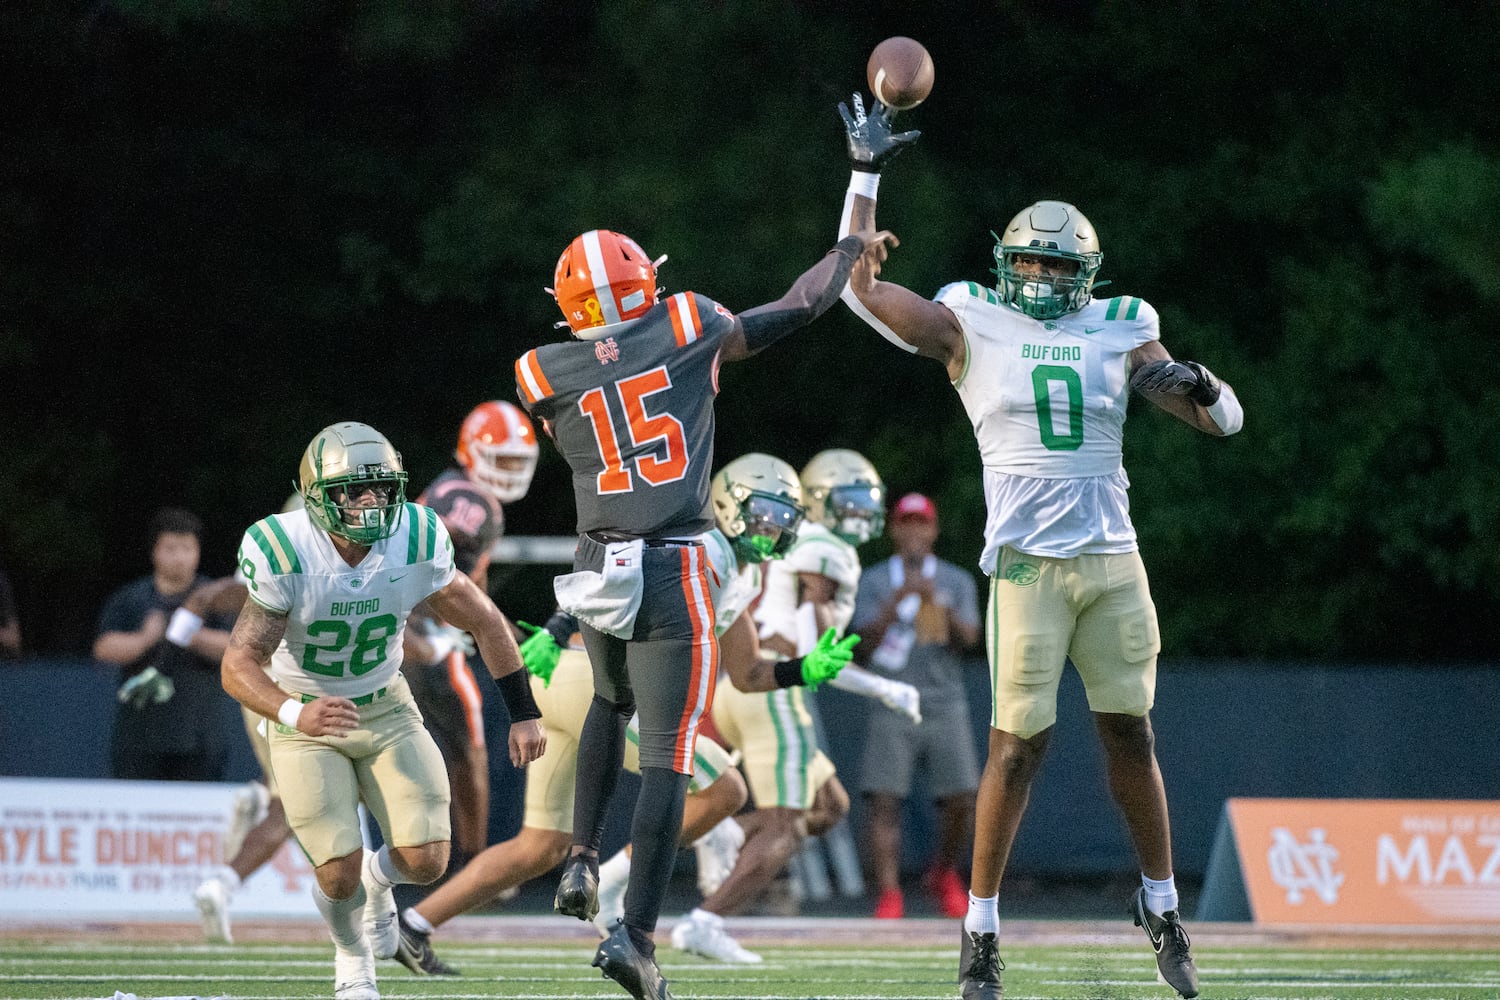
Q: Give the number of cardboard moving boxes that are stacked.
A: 0